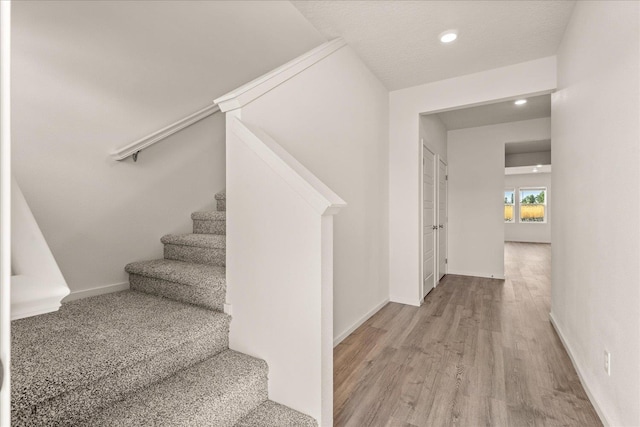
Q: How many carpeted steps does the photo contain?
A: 7